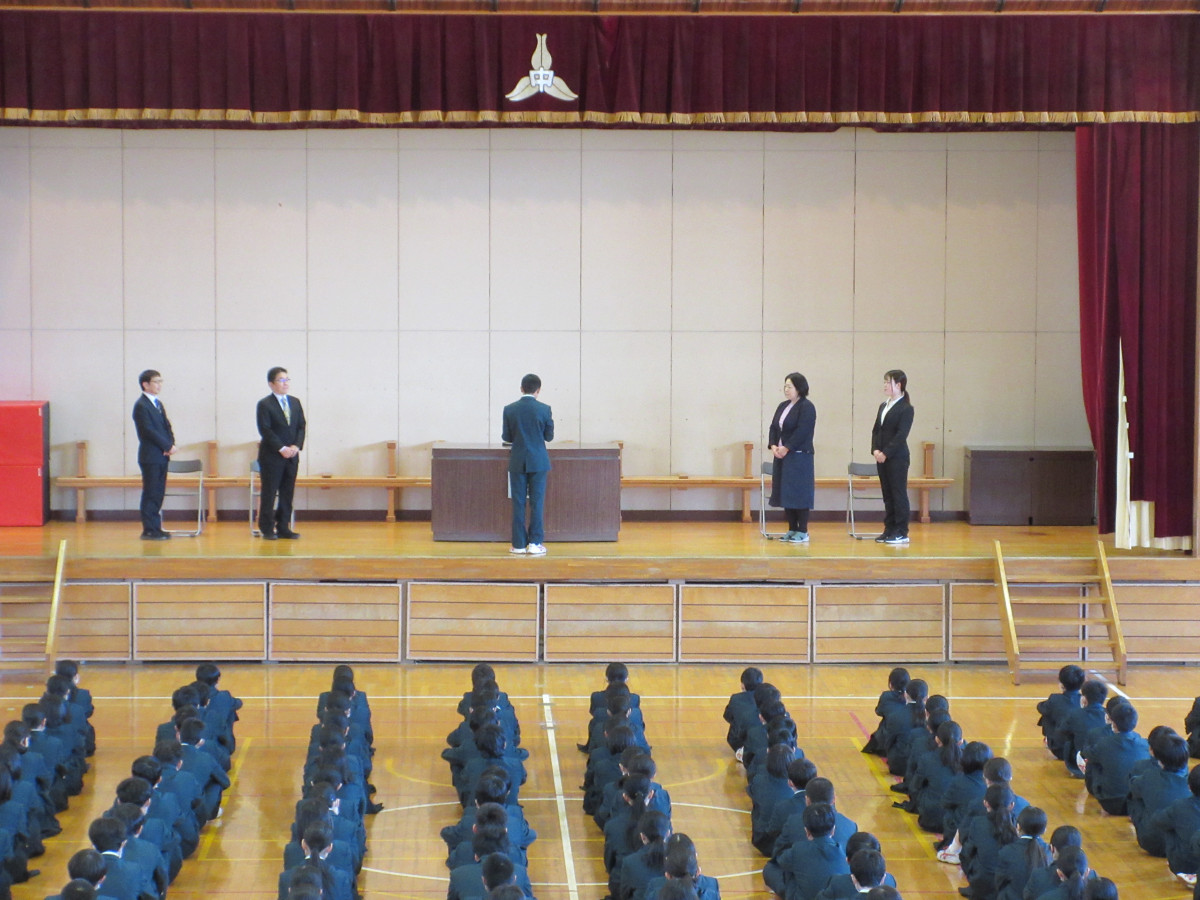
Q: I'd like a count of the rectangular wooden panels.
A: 9